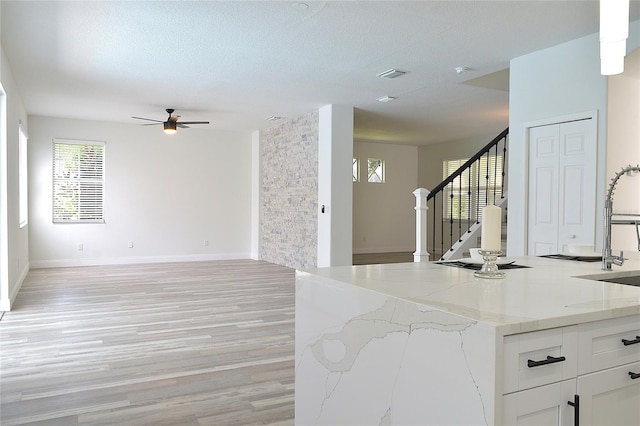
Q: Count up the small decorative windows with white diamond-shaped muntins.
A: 2